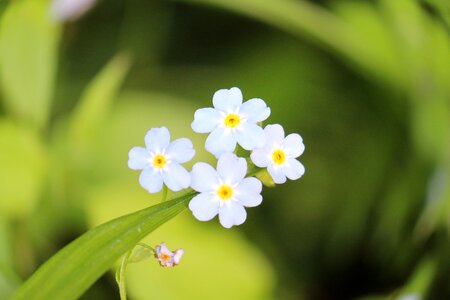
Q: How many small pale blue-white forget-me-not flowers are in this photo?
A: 4